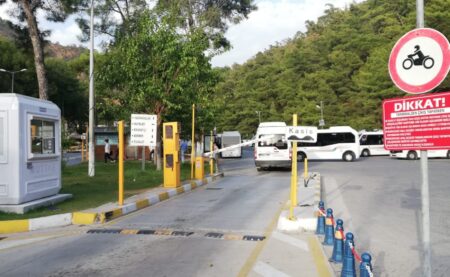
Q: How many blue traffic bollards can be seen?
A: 5